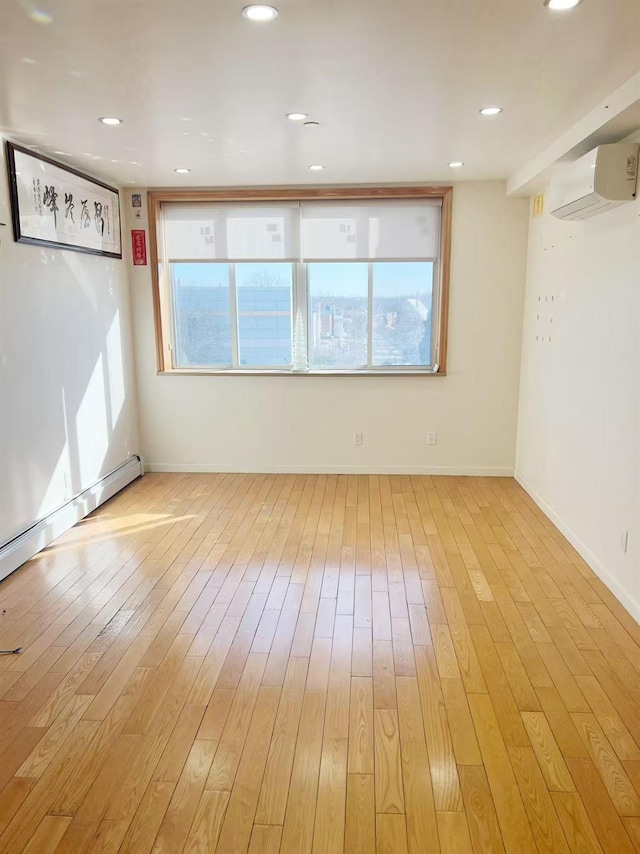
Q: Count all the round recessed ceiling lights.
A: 8